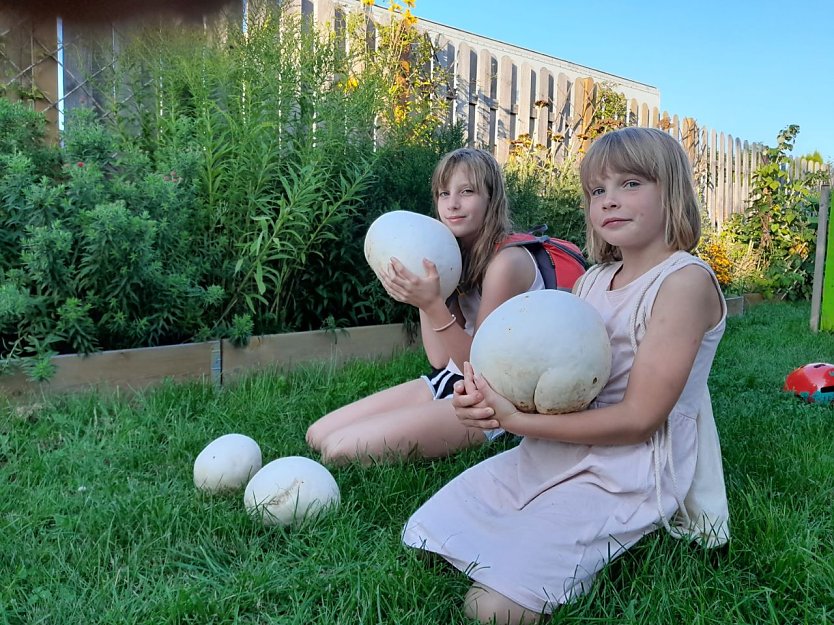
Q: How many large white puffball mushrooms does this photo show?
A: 4